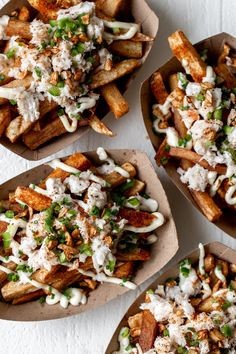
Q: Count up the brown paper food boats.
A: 4